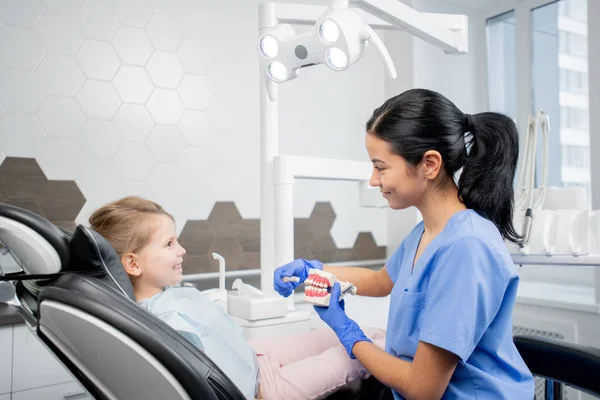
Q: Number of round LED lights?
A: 4